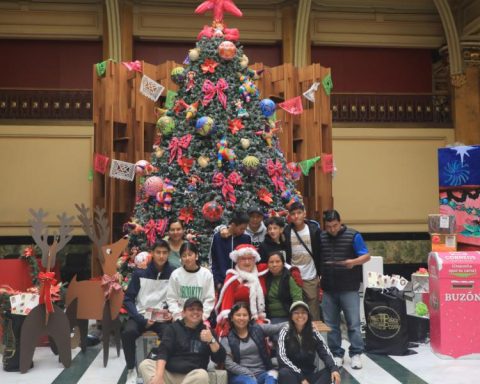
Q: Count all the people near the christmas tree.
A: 13